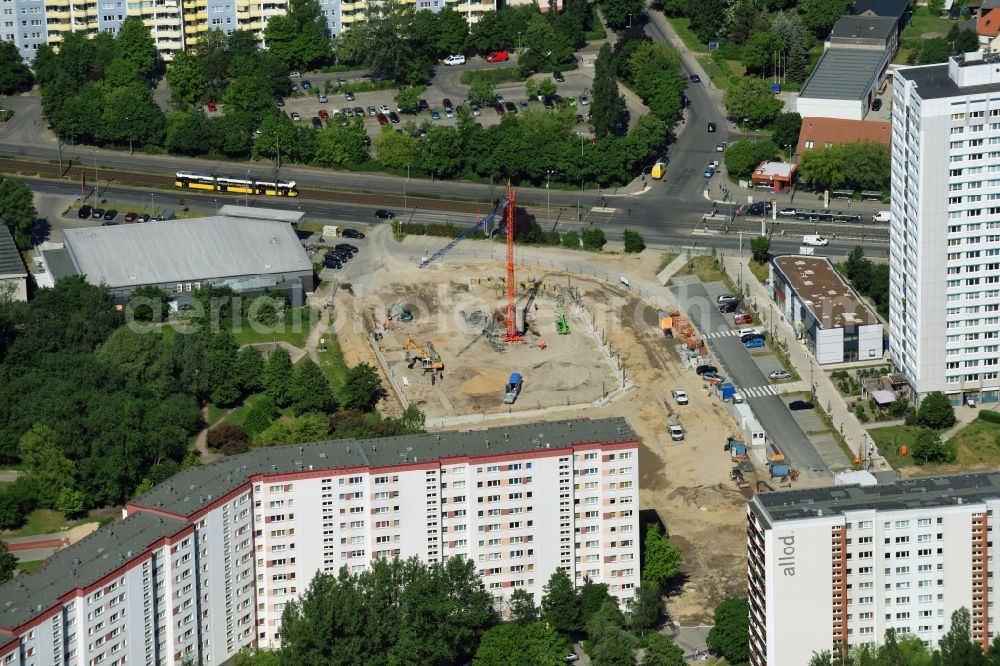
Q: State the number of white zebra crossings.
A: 2